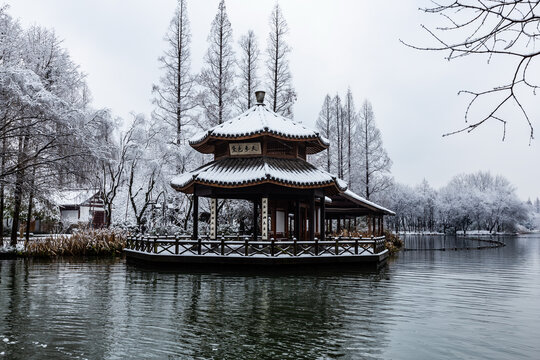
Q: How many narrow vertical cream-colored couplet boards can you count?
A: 2